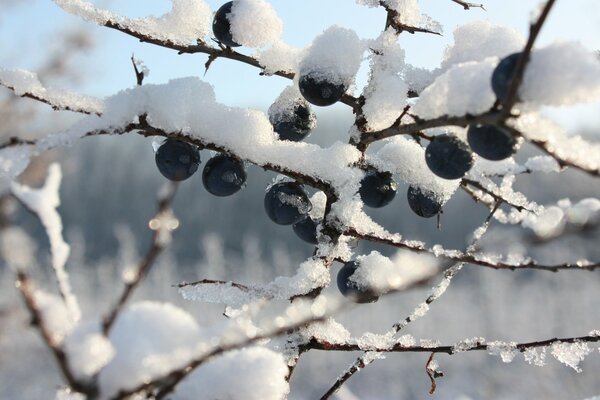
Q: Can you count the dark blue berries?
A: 13